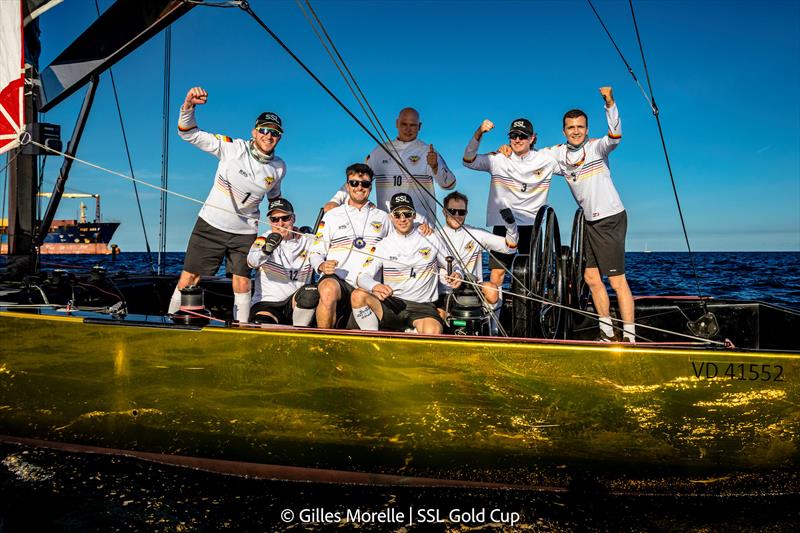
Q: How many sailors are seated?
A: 4